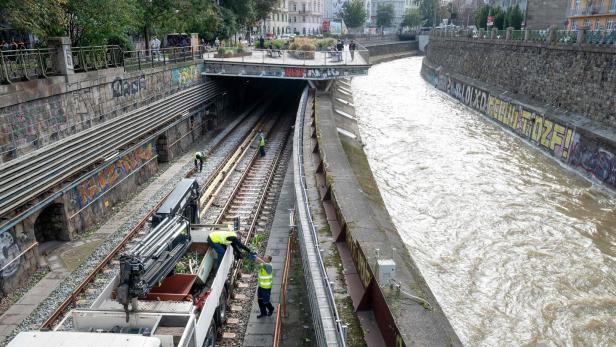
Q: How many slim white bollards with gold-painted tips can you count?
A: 0